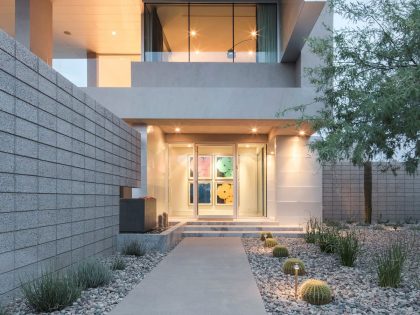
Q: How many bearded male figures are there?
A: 0